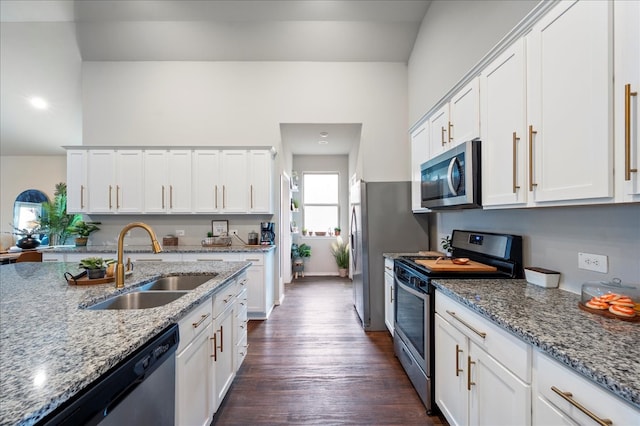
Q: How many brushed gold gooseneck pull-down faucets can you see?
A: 1